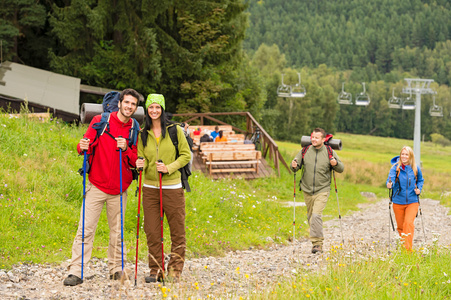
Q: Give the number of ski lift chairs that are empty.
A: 7